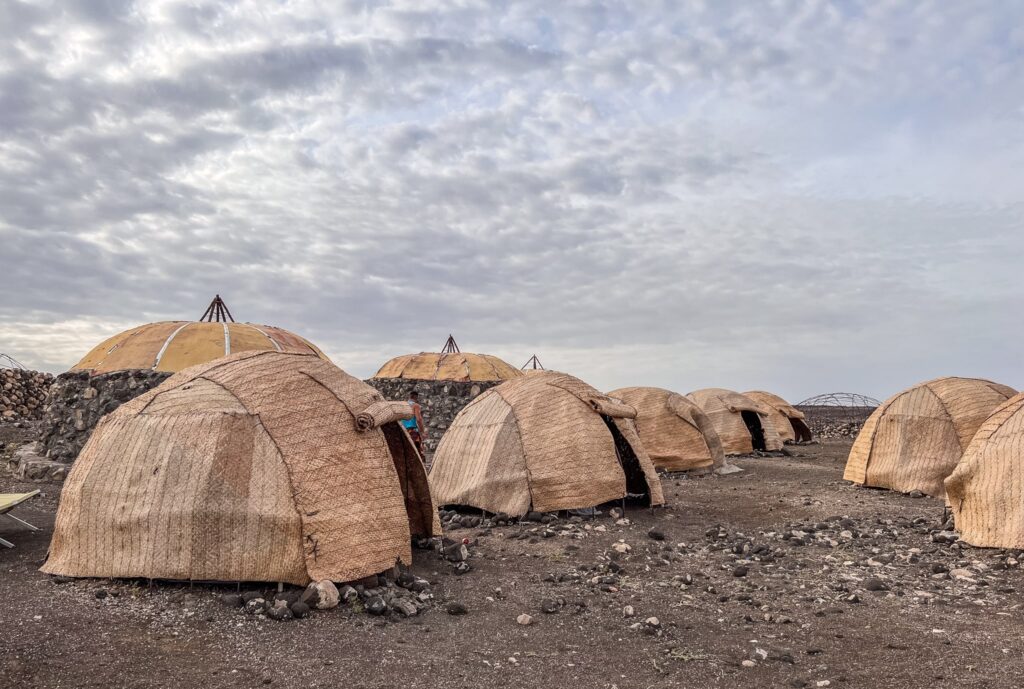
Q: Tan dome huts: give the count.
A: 7